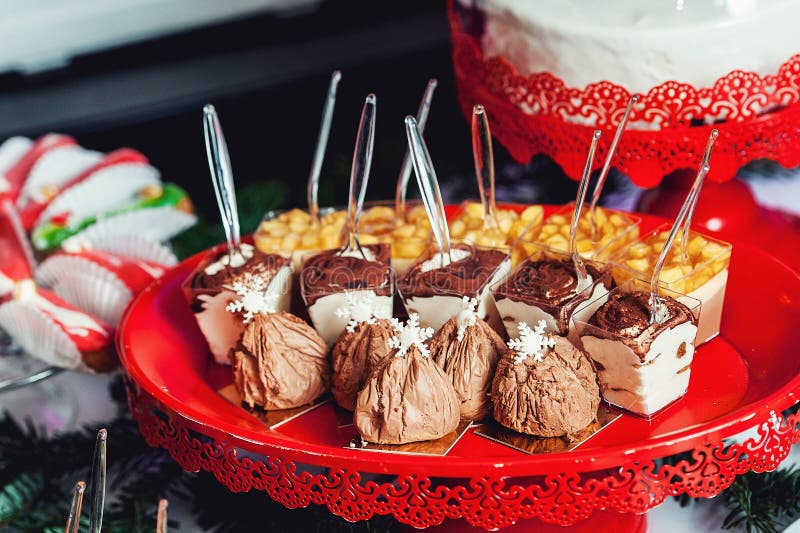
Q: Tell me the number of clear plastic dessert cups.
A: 10